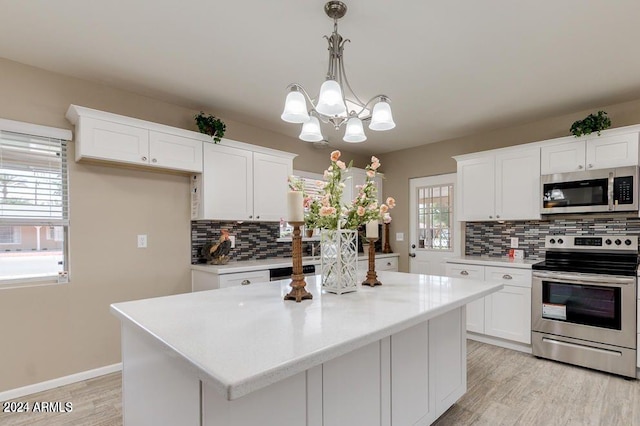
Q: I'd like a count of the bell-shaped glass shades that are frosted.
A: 5